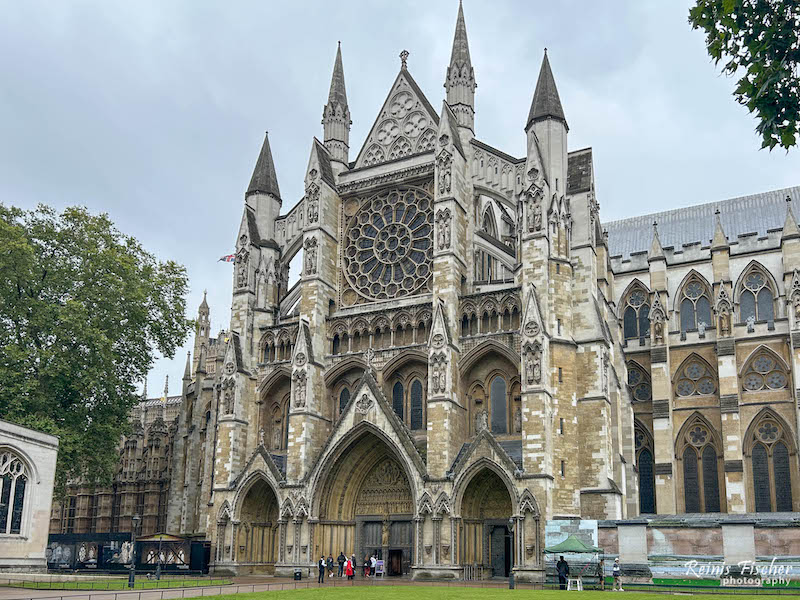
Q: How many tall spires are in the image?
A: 4